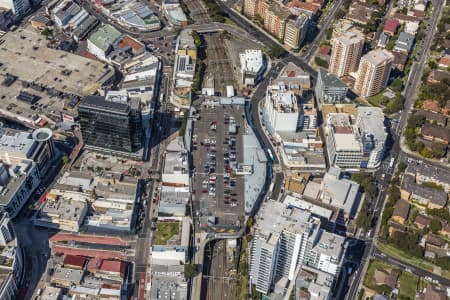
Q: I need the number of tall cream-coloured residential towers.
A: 2